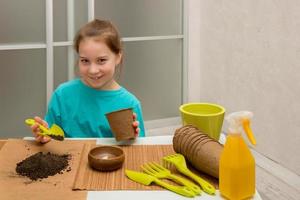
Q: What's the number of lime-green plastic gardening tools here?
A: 4